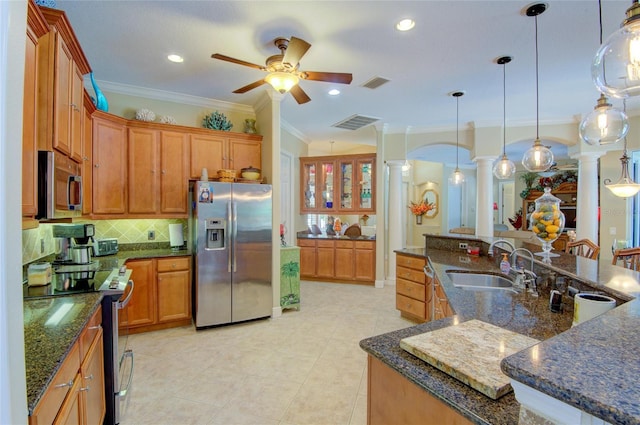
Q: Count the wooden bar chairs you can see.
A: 2